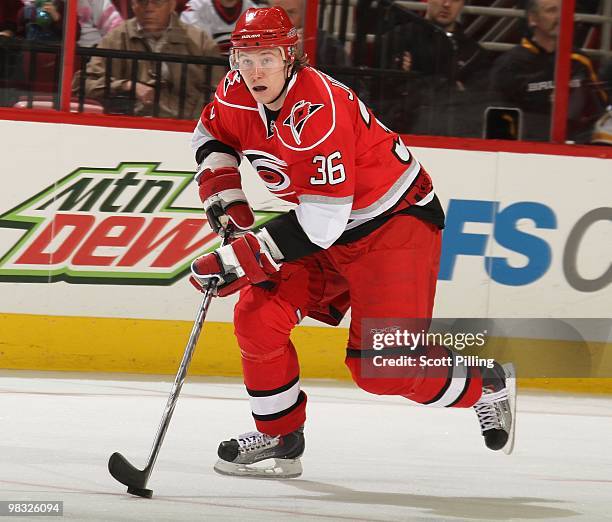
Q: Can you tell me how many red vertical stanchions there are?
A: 3